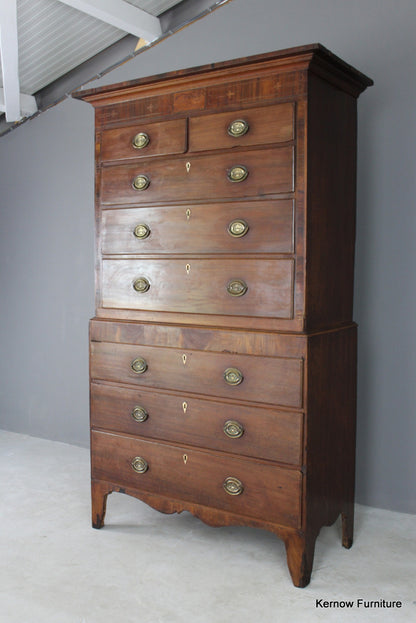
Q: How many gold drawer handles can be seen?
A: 14